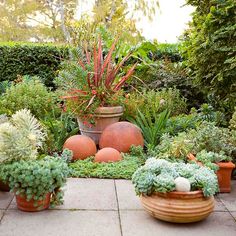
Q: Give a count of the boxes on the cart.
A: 0